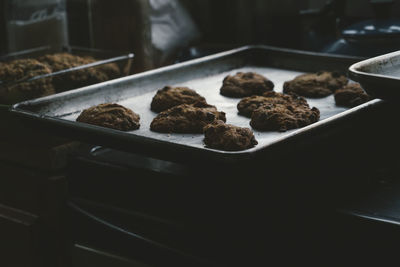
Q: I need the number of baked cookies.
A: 9